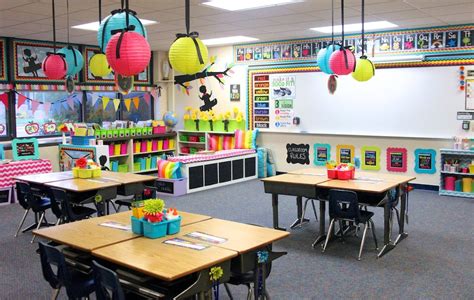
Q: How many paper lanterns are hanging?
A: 9